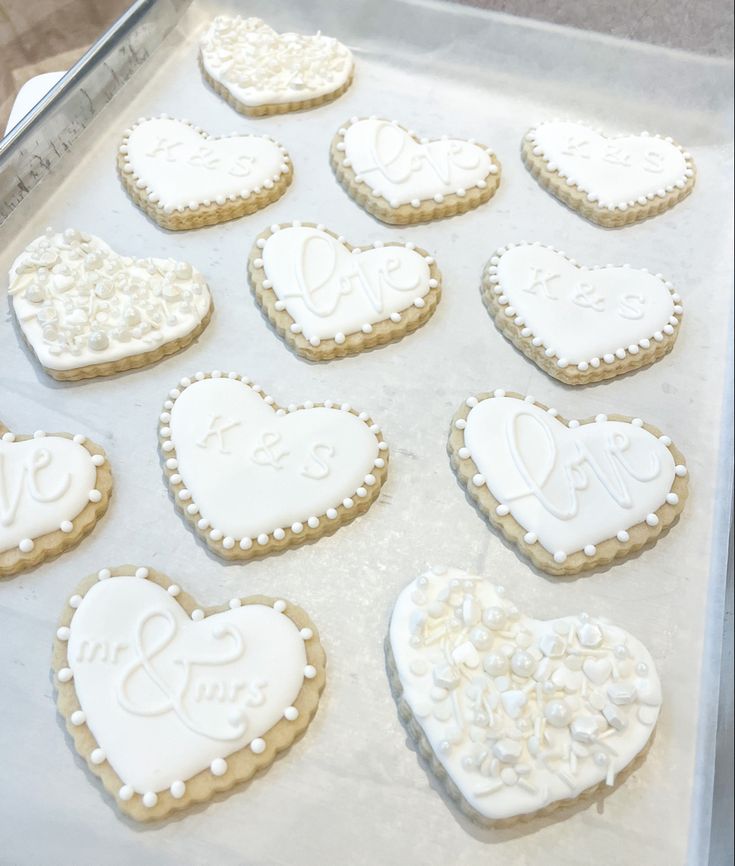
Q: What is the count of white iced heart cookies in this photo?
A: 12